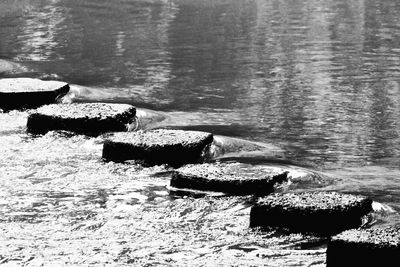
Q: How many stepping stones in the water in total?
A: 6